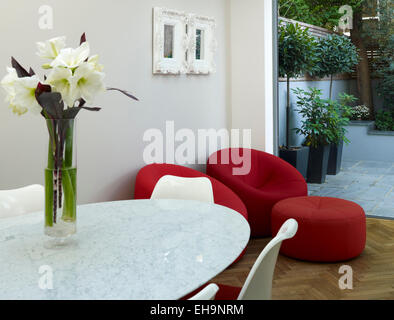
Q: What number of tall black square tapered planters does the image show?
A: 3